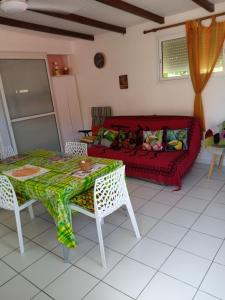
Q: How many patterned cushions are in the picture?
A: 4